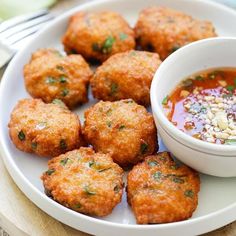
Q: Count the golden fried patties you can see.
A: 8